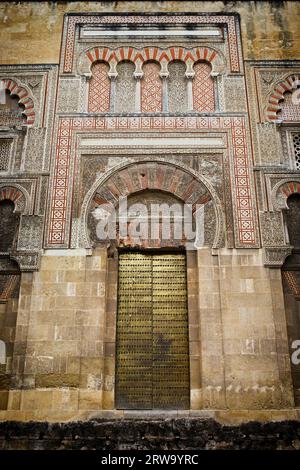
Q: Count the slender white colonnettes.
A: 6